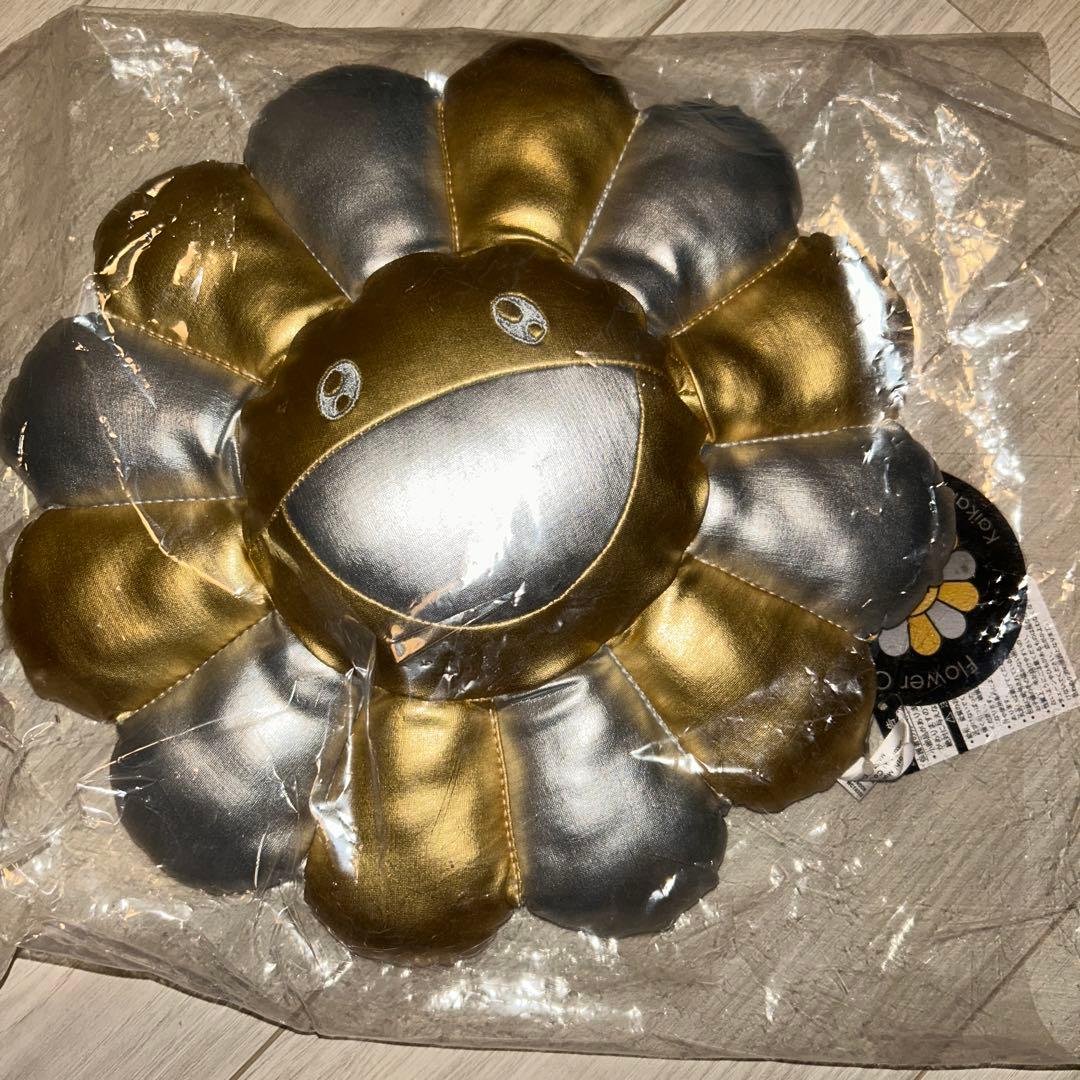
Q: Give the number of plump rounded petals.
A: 12